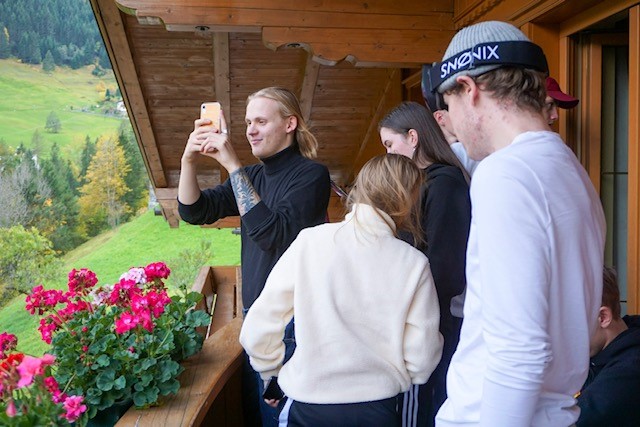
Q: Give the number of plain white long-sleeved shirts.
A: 1